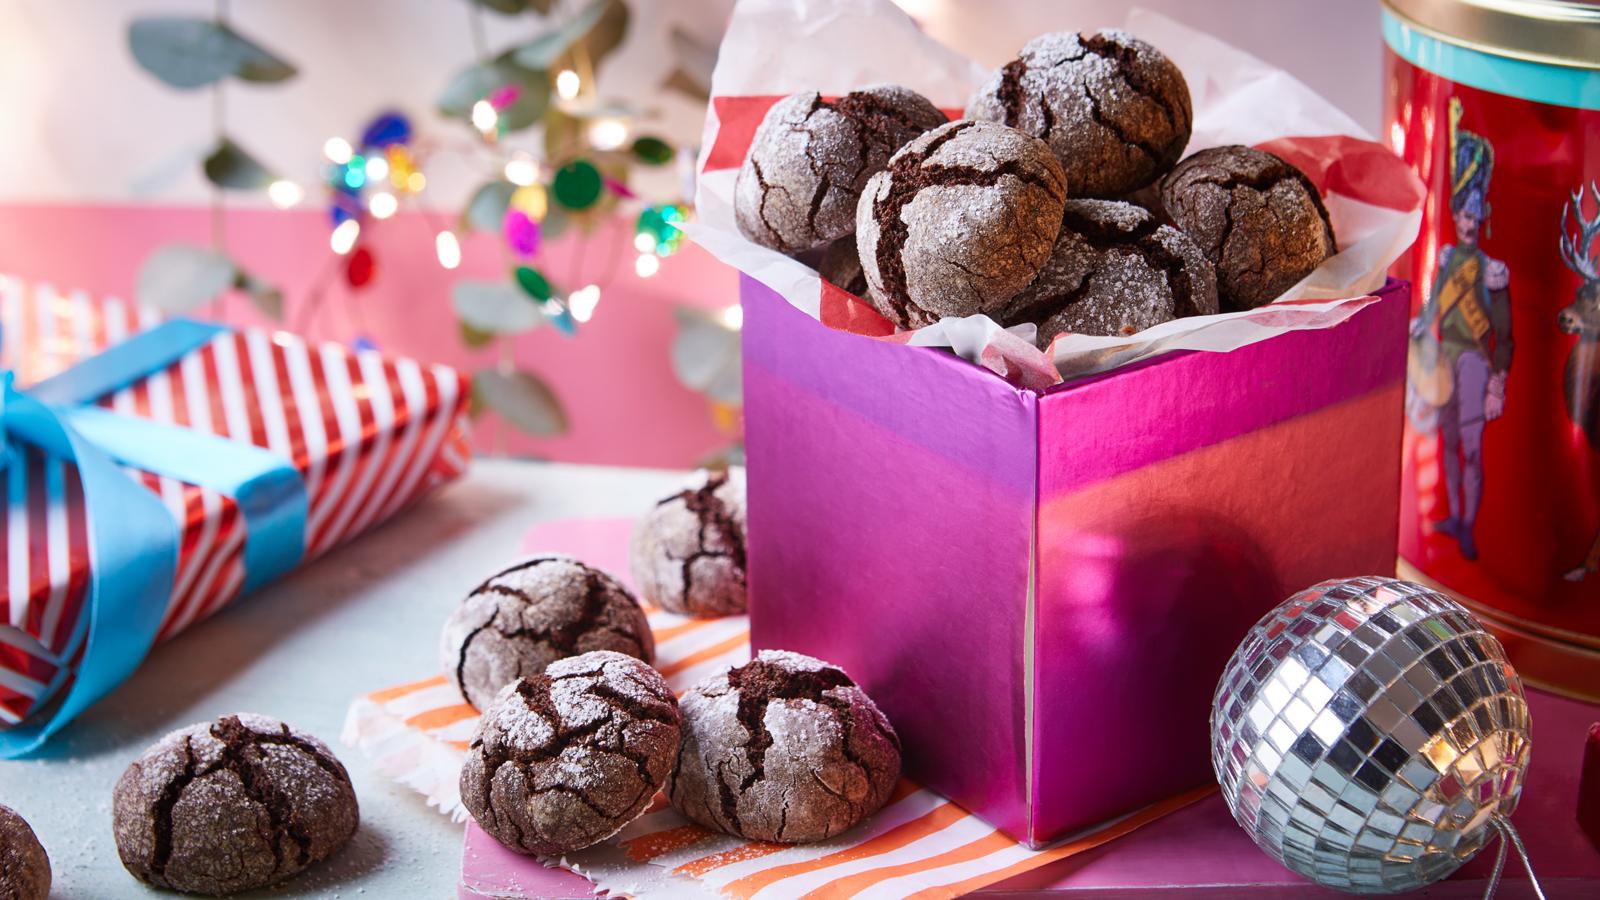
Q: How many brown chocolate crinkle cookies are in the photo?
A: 12